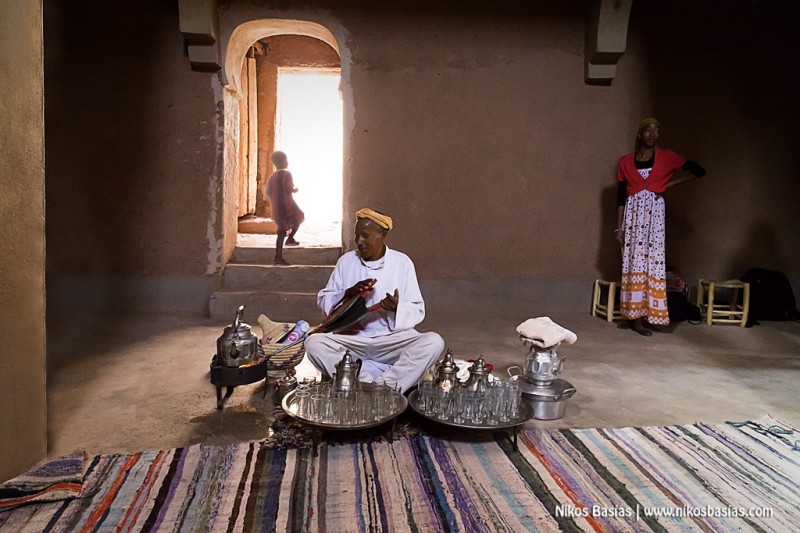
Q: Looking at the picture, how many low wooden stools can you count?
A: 2